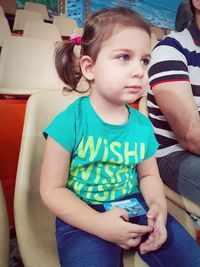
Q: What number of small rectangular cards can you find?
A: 1